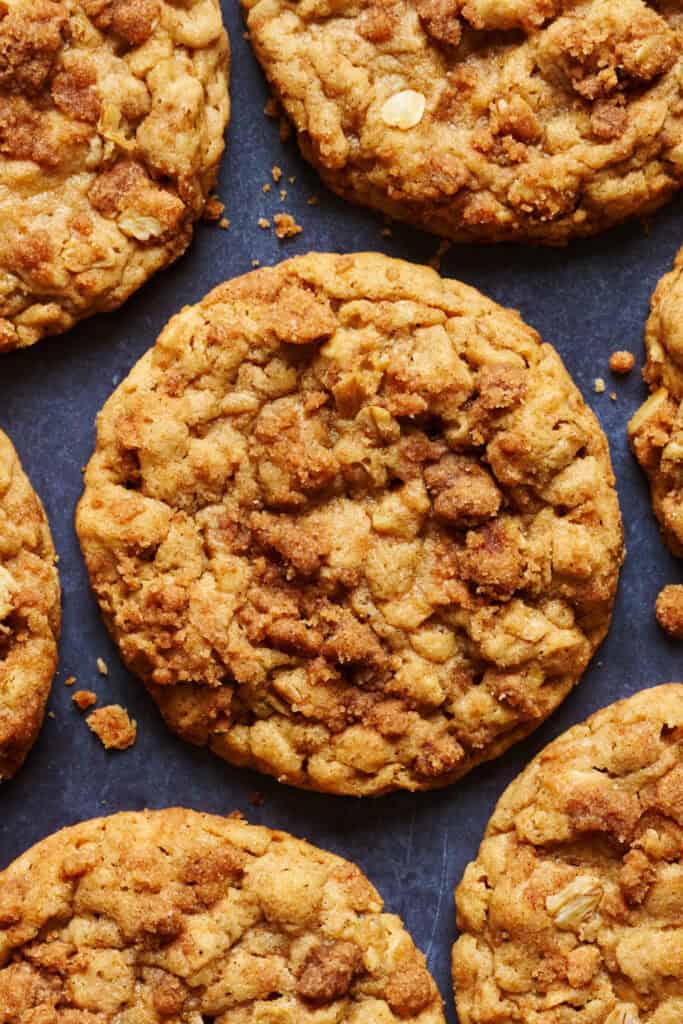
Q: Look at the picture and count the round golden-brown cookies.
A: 7